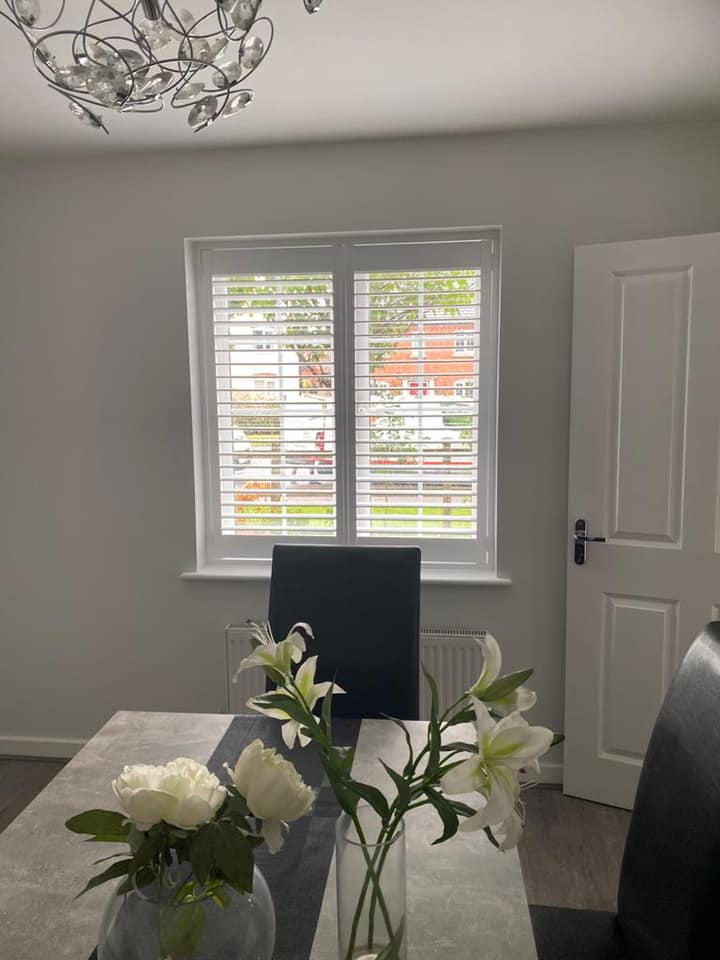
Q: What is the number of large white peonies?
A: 2